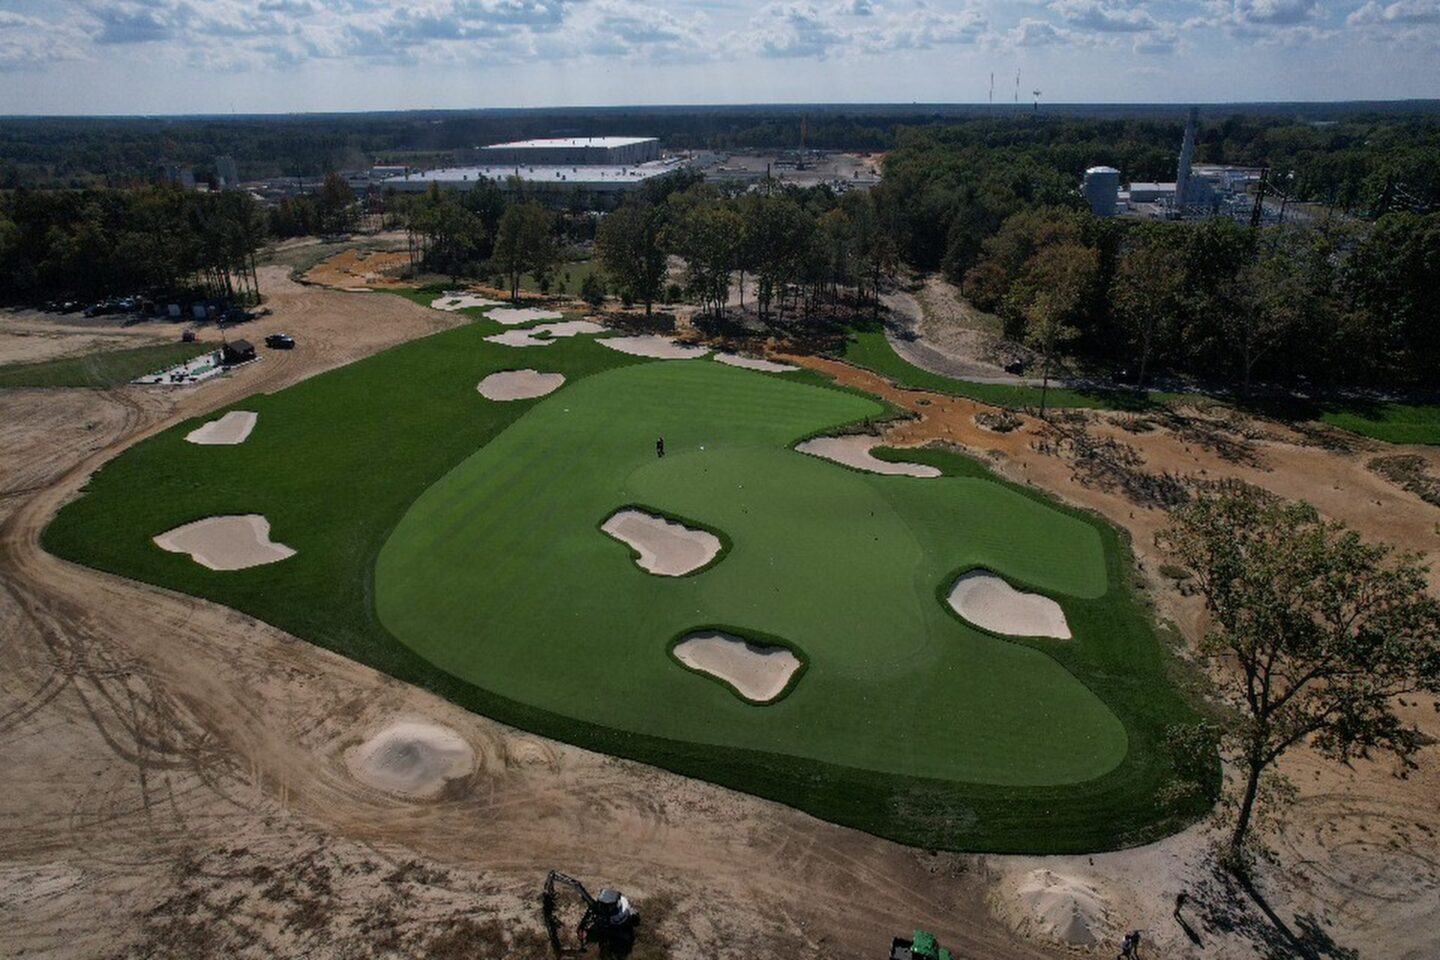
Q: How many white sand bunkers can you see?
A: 12